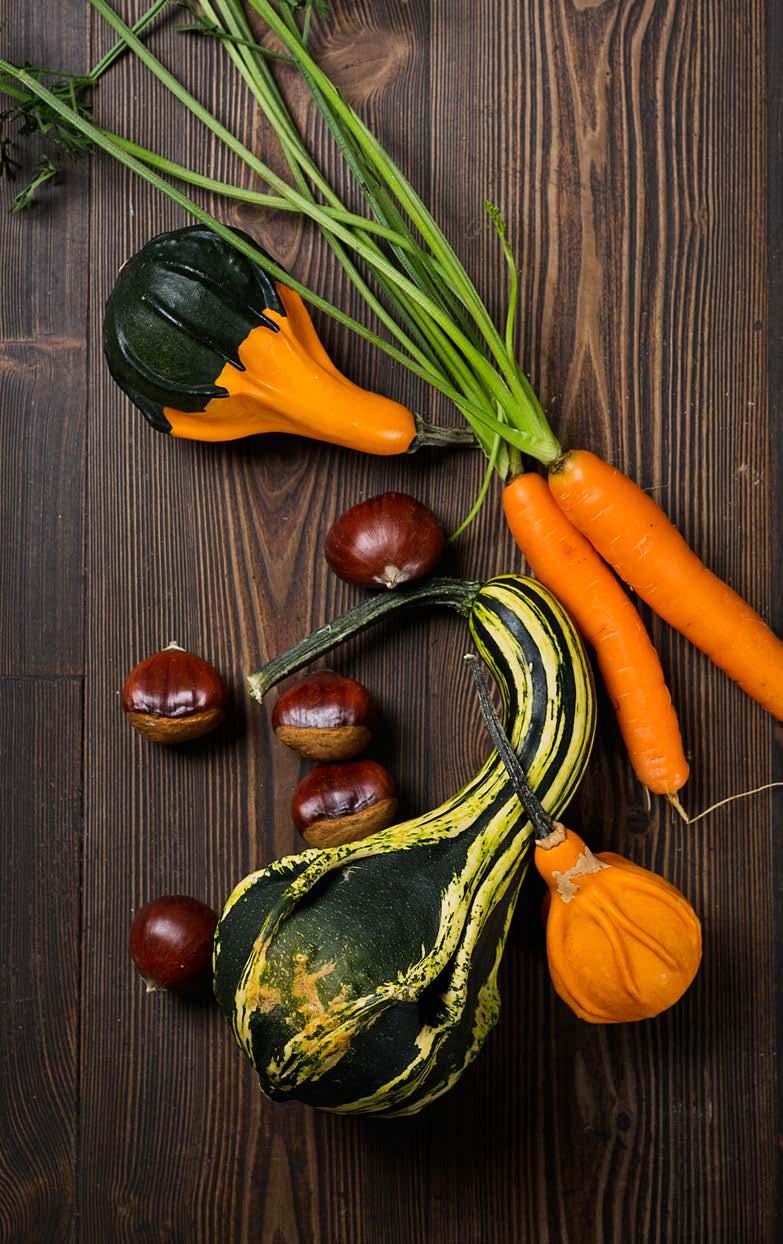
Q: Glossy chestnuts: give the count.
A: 5